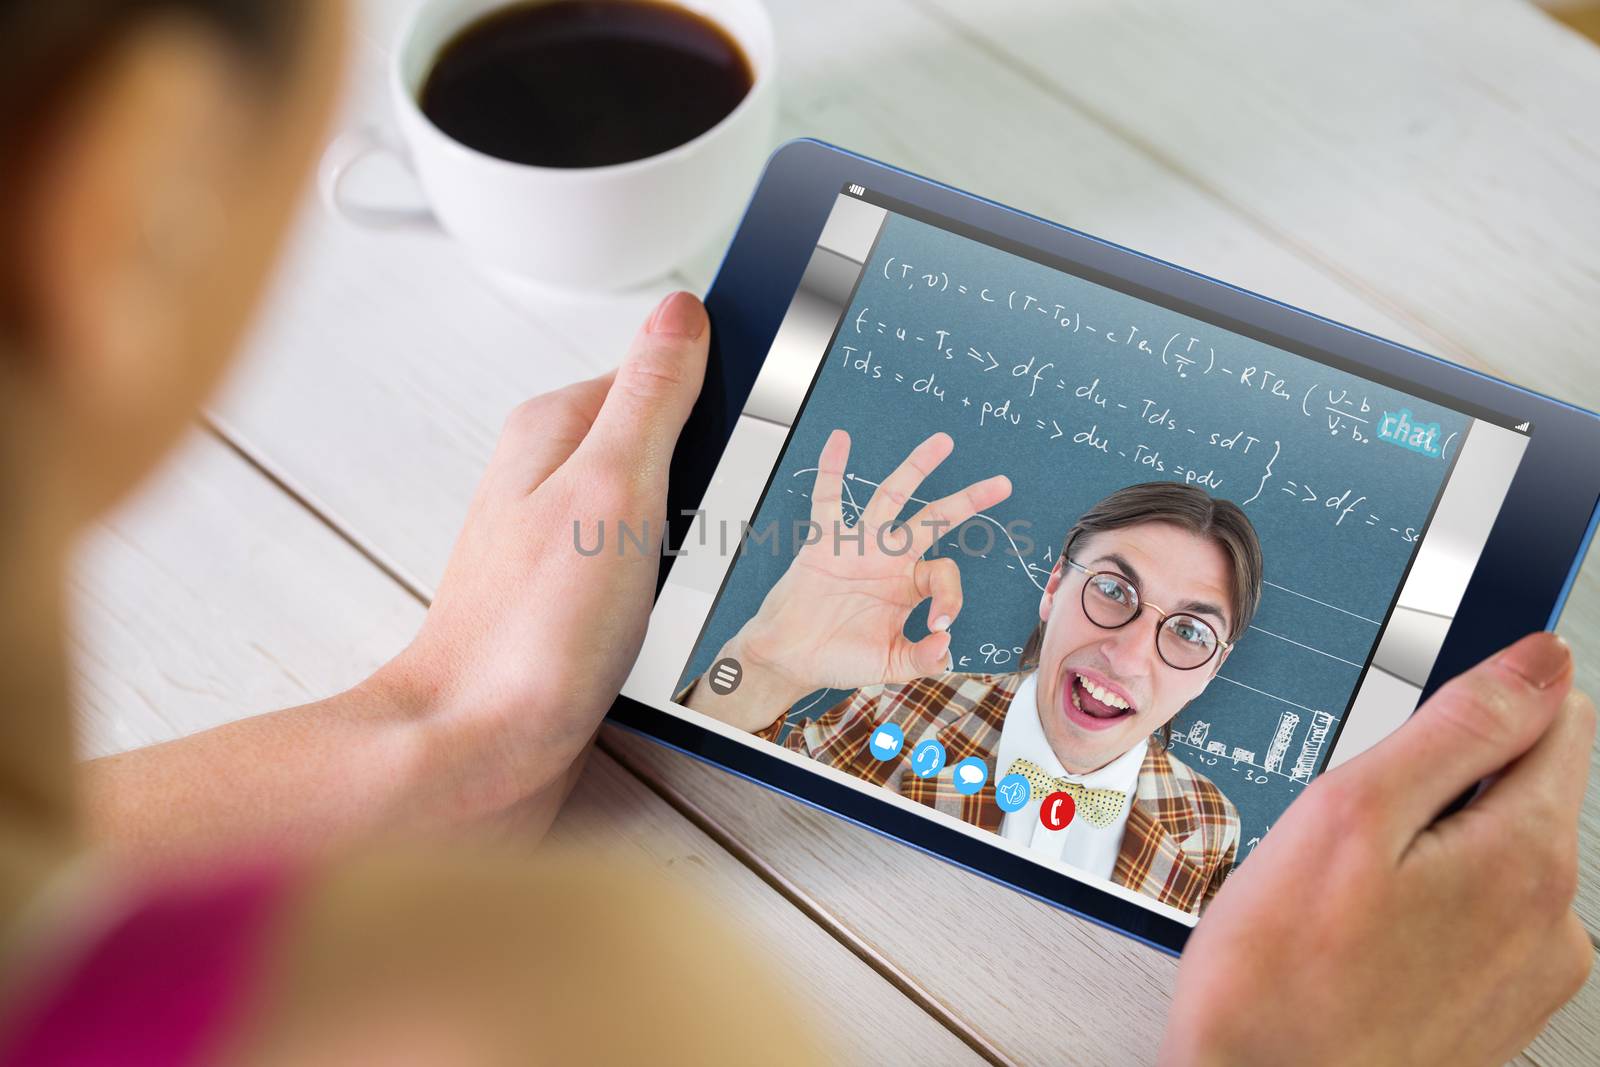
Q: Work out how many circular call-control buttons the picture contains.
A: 5